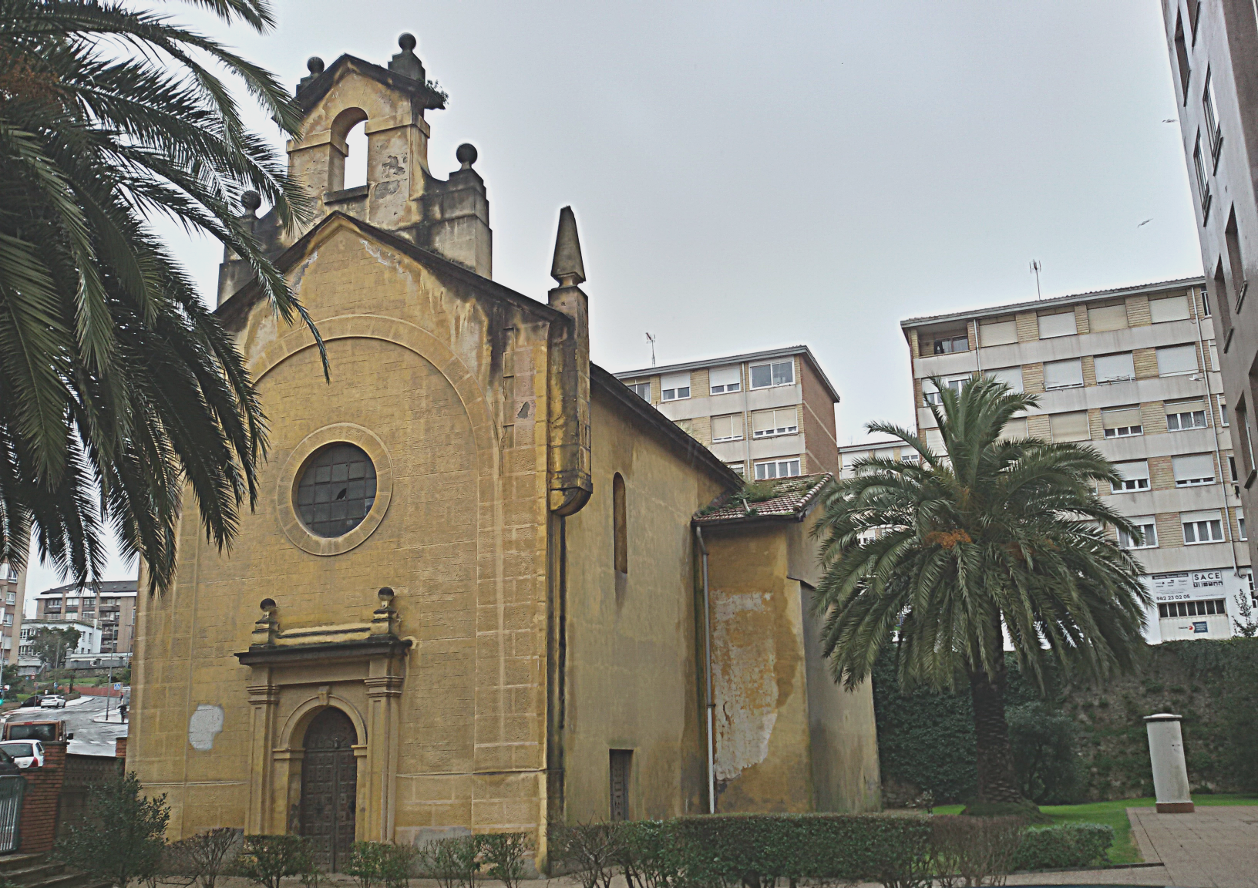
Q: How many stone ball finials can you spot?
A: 6